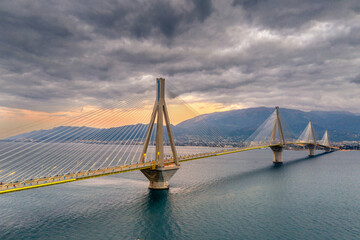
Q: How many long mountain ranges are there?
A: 1